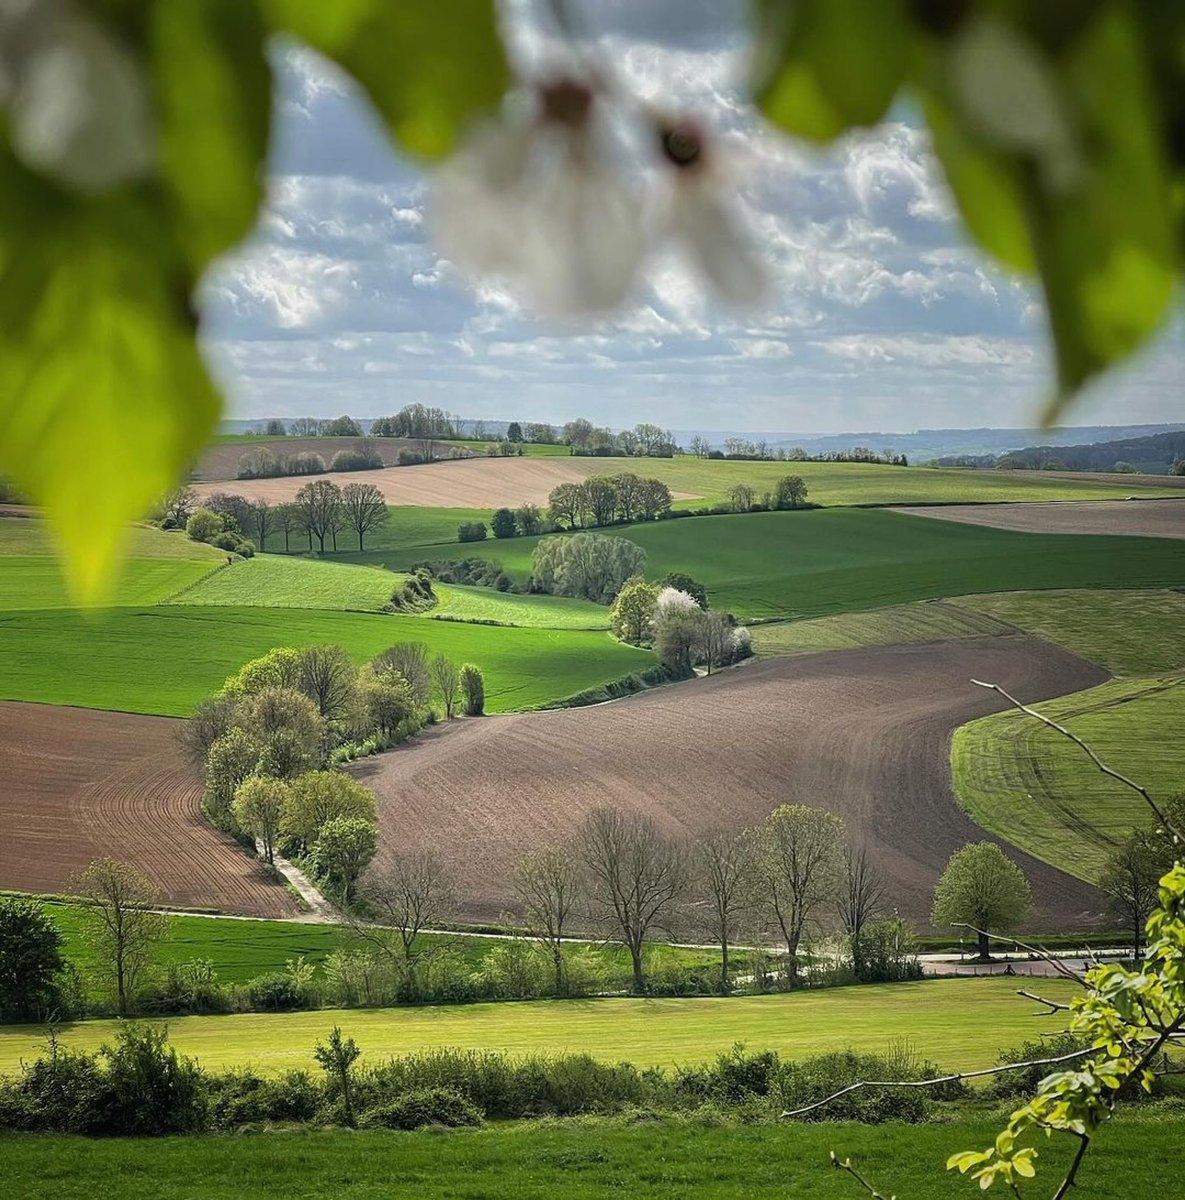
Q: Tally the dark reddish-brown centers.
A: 2